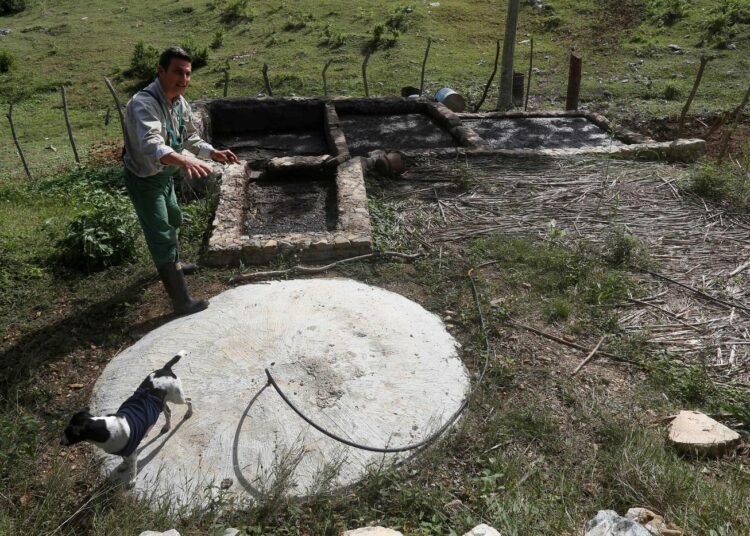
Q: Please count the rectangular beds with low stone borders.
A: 4